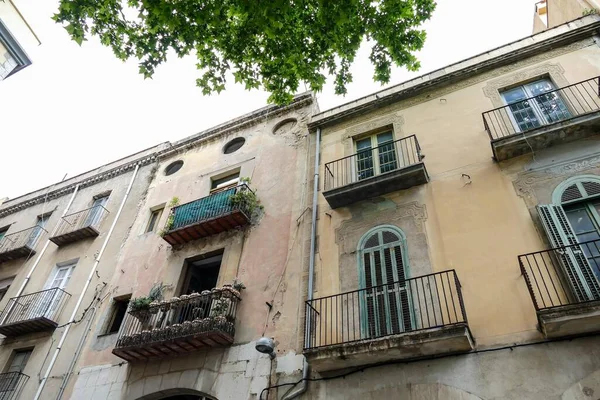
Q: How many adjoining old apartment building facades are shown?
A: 3